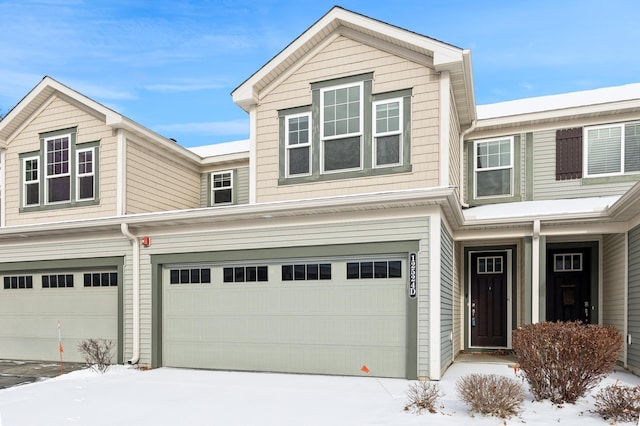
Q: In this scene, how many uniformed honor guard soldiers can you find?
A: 0